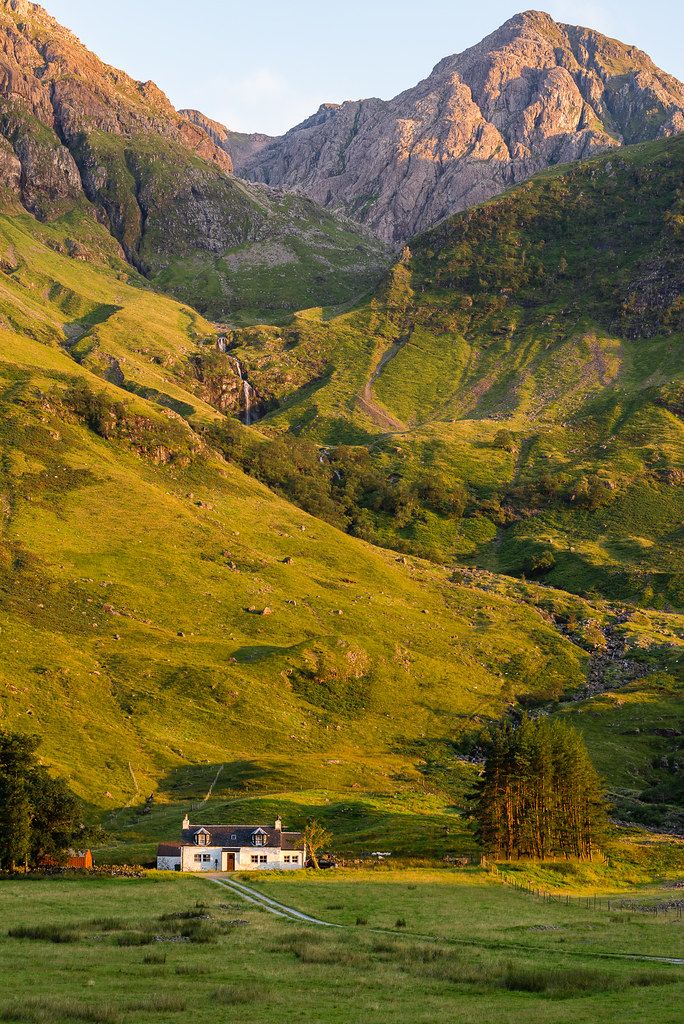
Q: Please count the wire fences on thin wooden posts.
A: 1